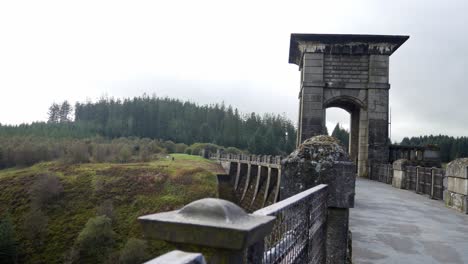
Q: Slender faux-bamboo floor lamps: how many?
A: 0